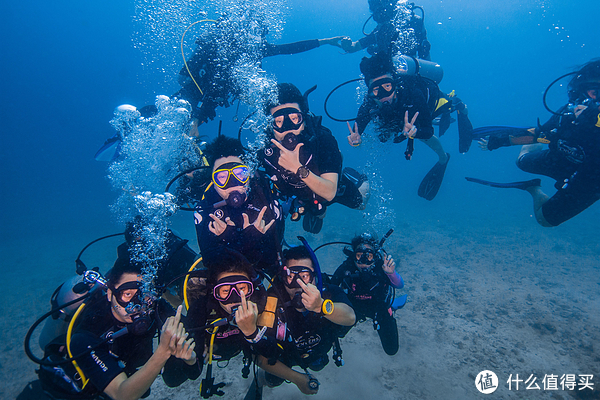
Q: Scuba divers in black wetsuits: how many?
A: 11